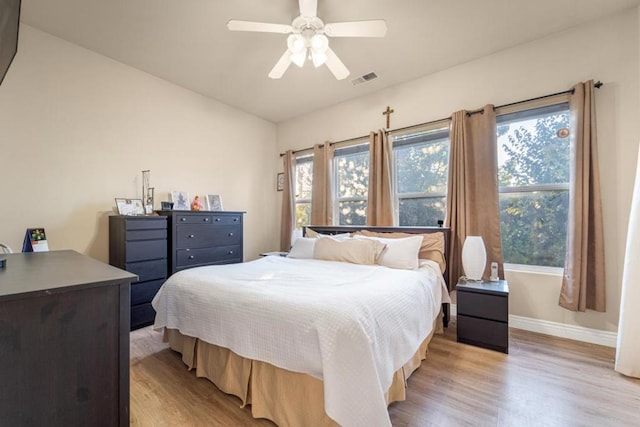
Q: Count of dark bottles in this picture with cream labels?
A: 0